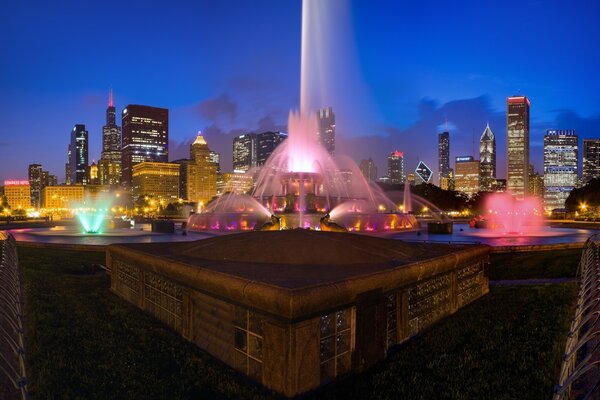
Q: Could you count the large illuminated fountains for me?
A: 3